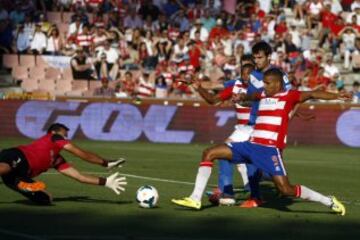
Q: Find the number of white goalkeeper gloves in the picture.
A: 2